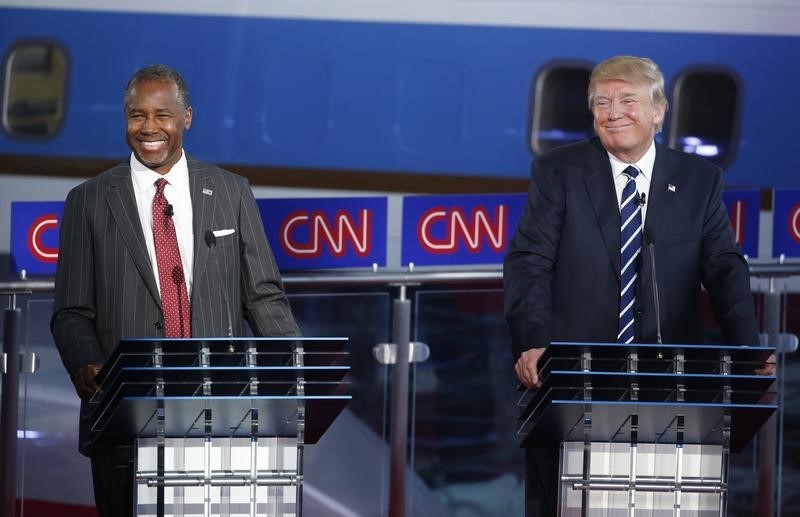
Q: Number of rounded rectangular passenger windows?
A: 3